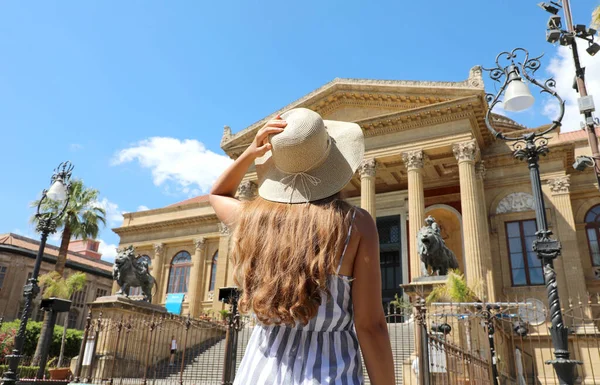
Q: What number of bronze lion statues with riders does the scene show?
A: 2